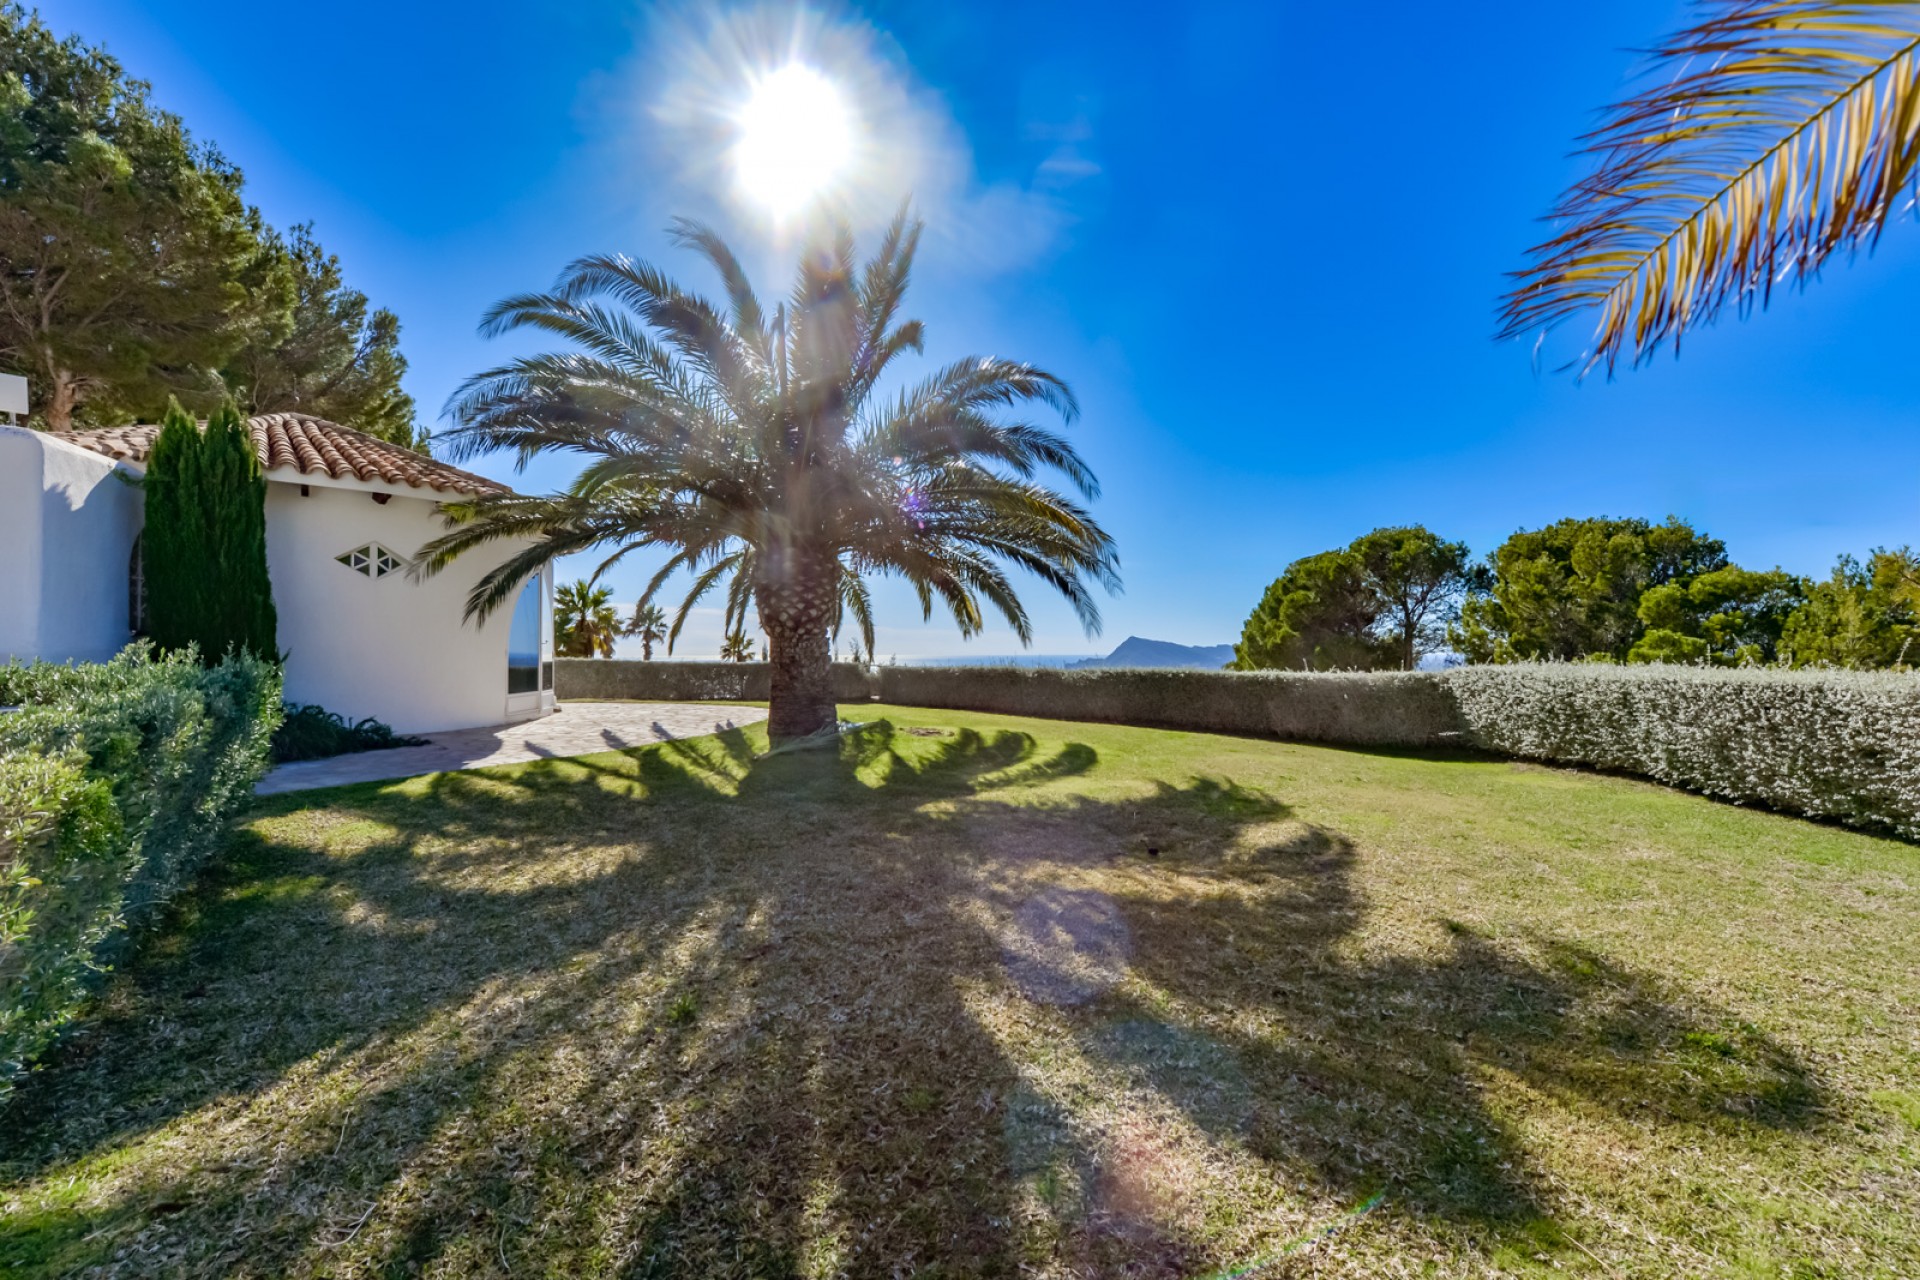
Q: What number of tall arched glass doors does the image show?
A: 1